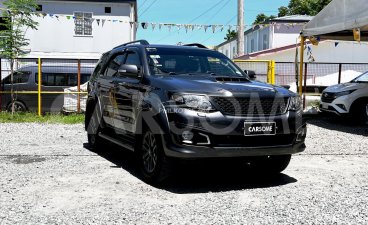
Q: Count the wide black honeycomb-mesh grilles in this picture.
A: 1